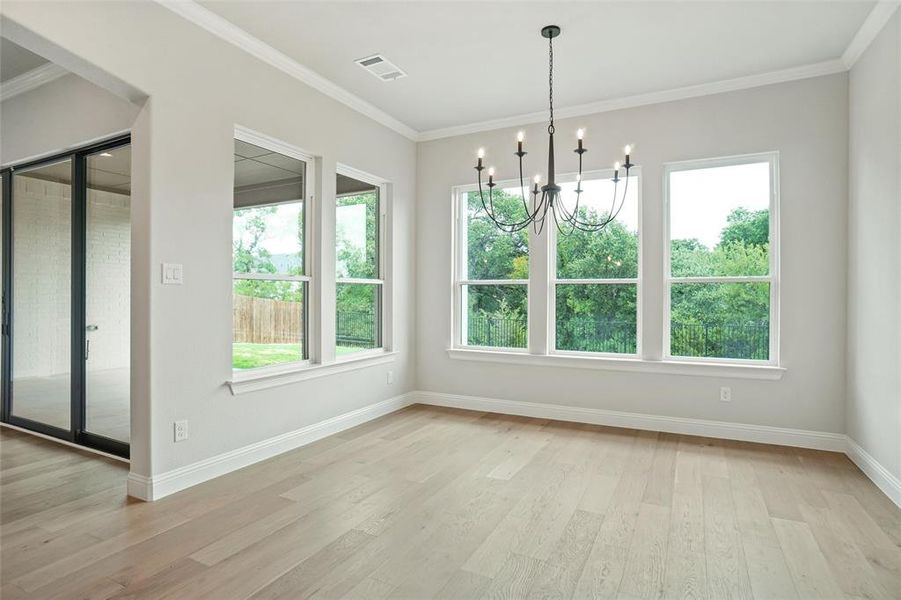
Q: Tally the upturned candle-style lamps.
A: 8